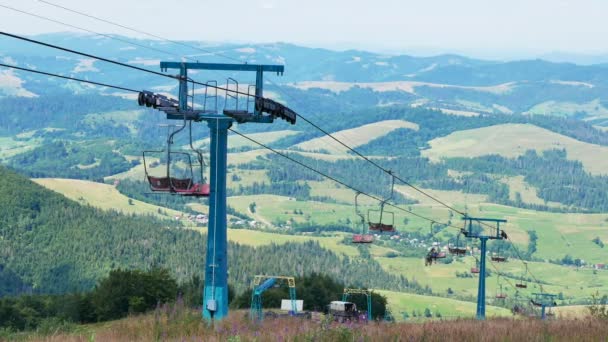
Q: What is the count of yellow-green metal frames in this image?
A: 2